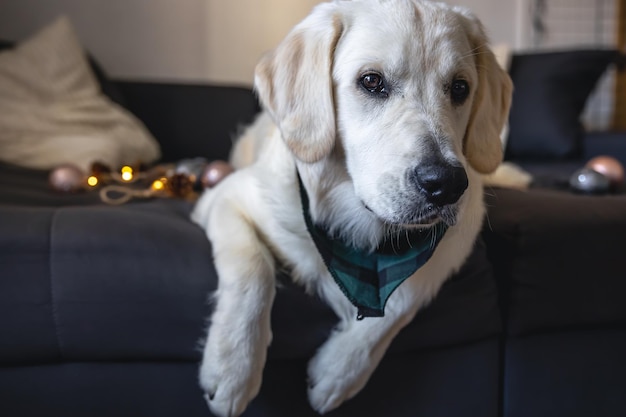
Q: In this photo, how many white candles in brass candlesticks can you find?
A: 0